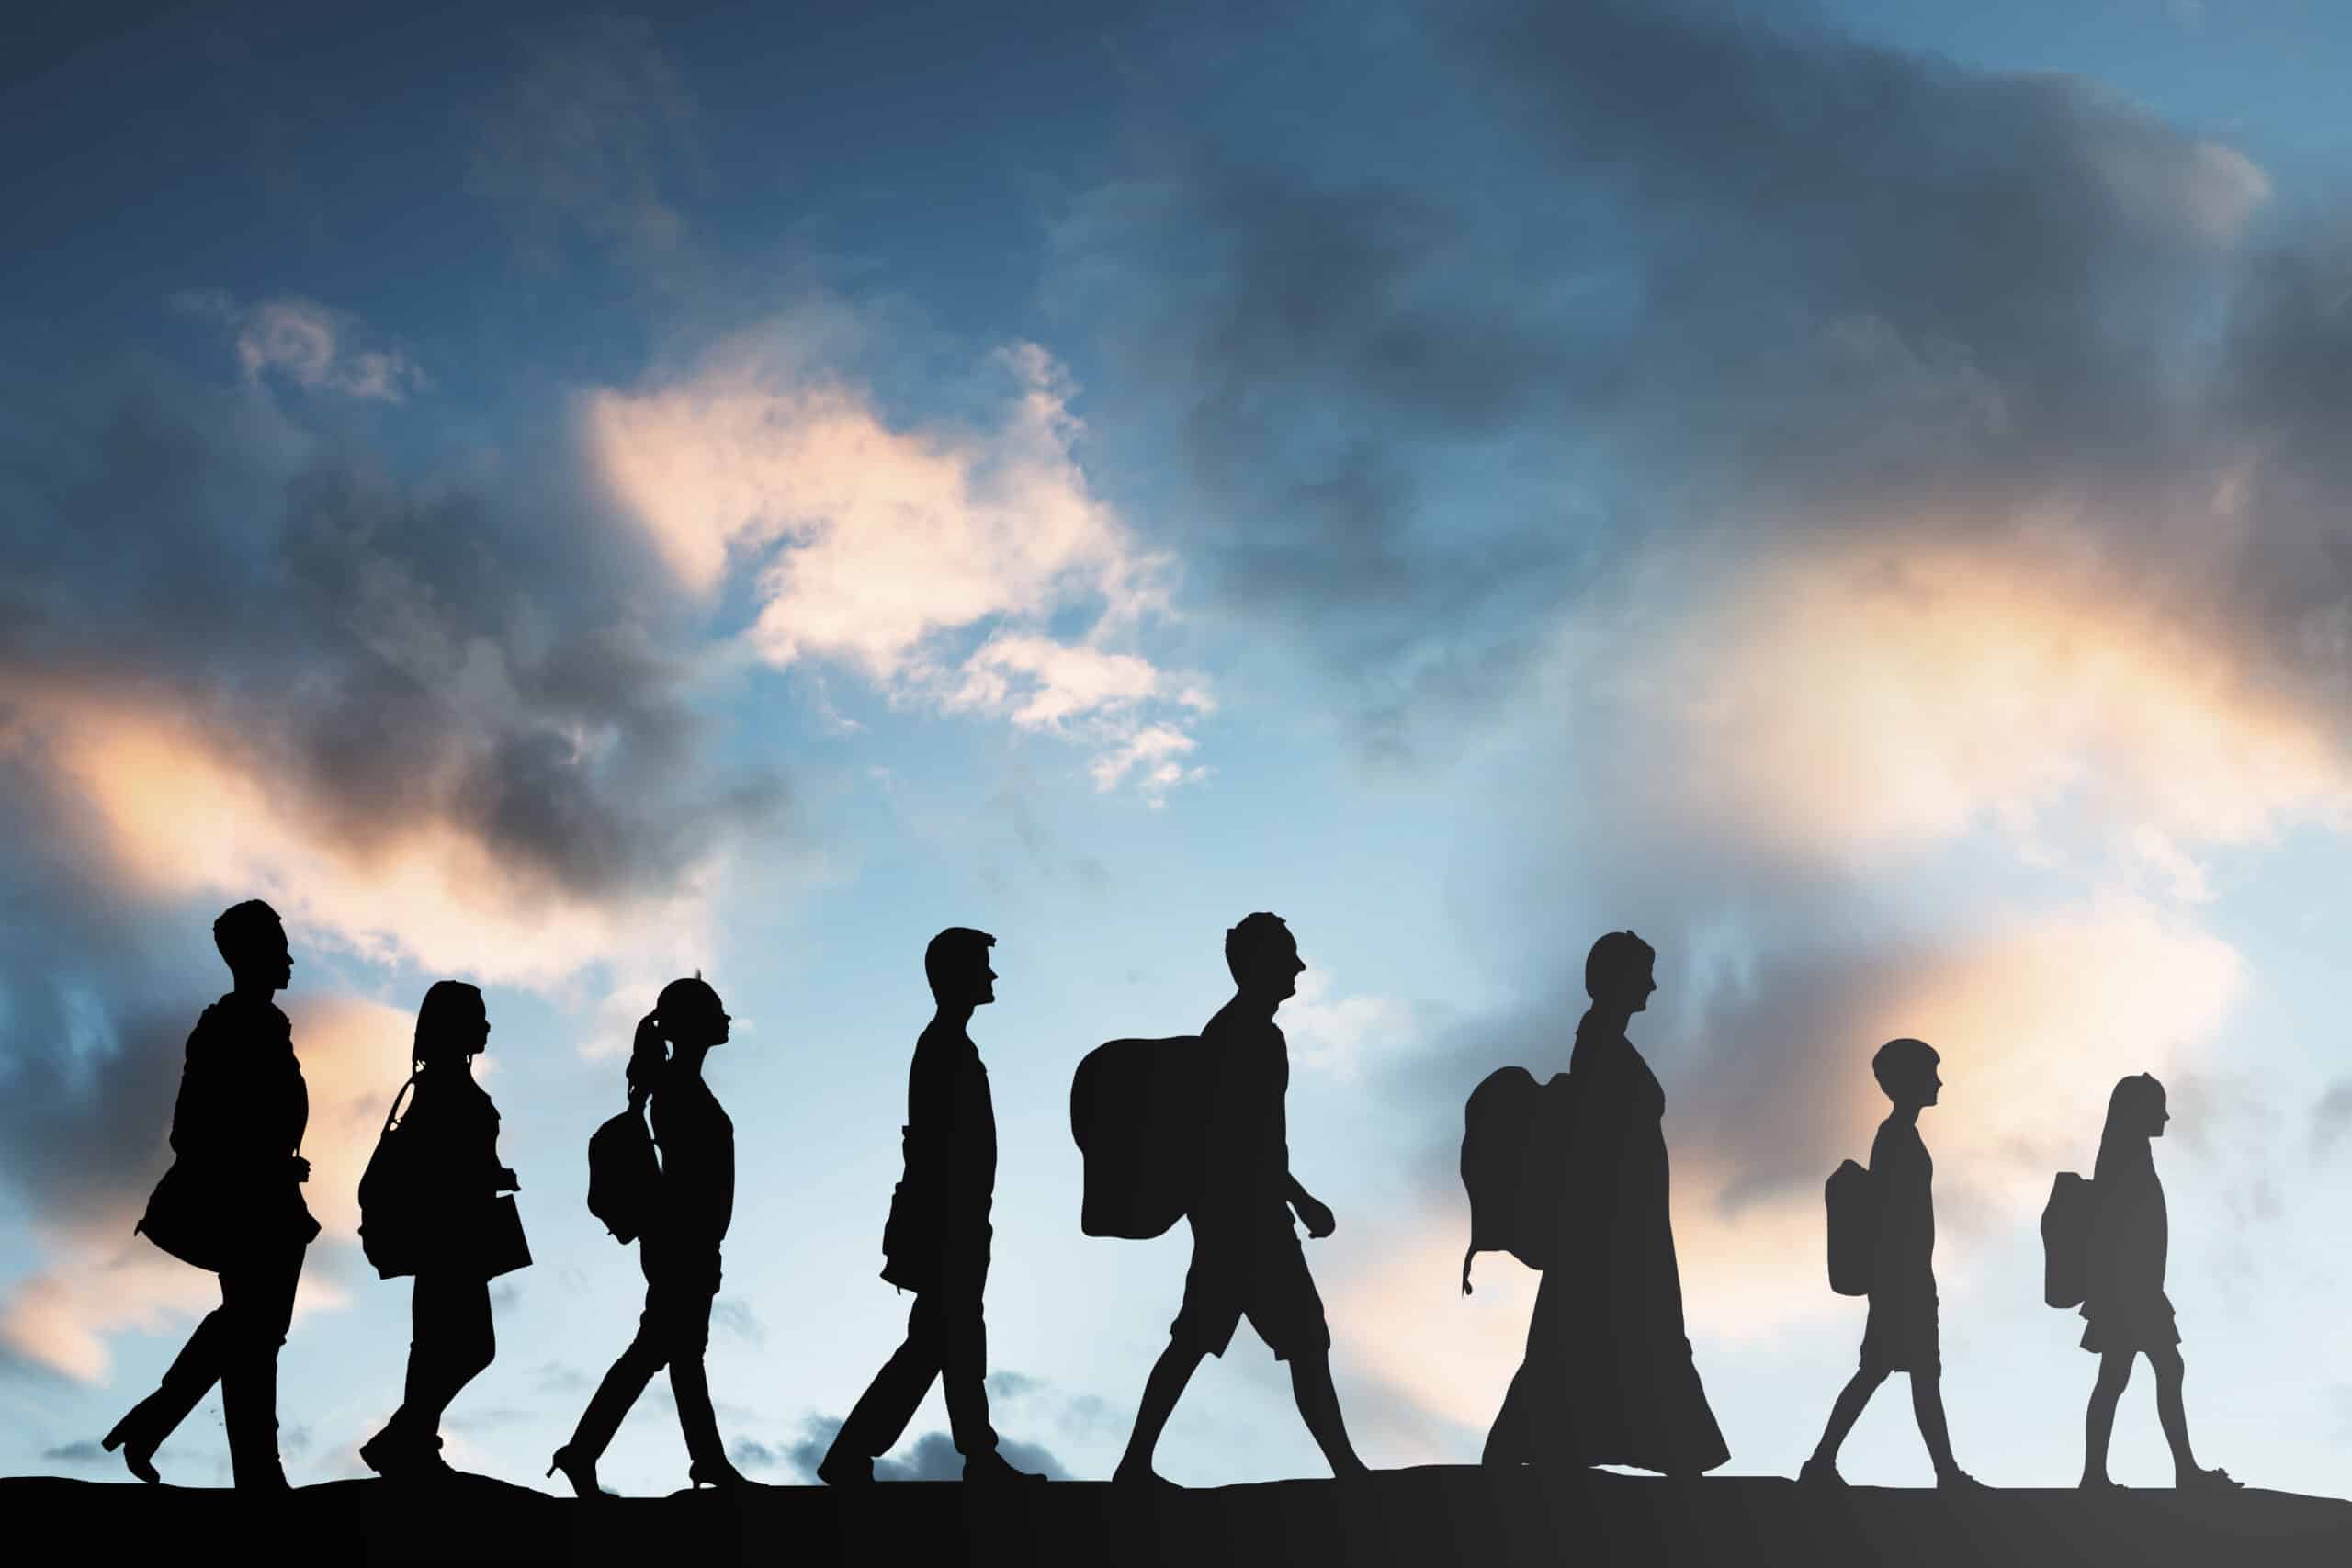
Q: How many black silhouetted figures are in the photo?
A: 8